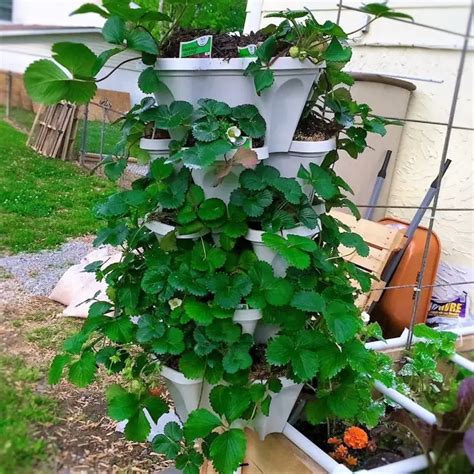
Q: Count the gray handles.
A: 2